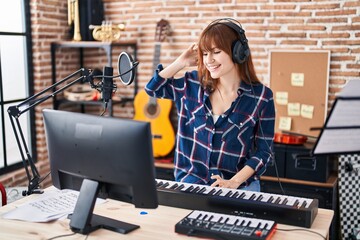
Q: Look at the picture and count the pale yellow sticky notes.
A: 5